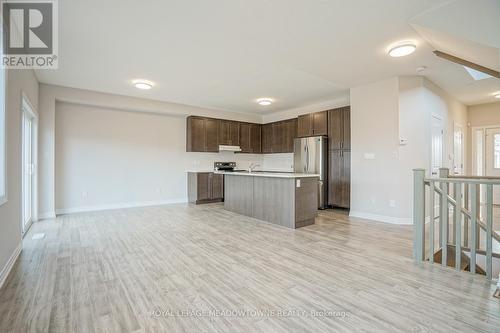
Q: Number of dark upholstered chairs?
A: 0